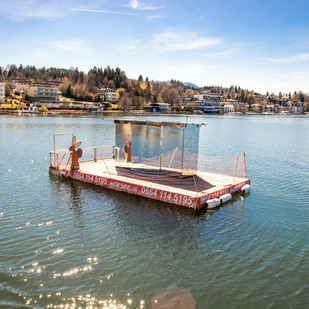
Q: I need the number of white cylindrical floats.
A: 3